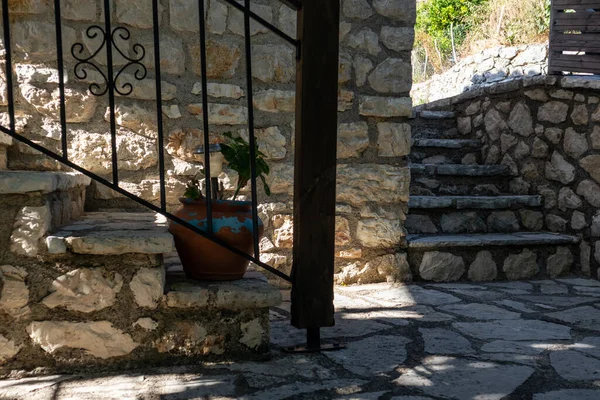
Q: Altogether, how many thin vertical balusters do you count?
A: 6